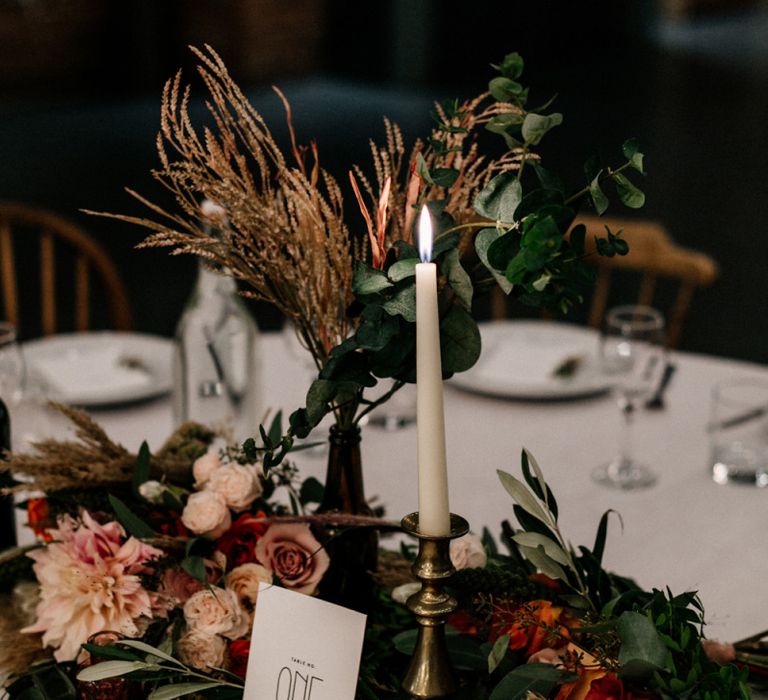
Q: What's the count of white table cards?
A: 1